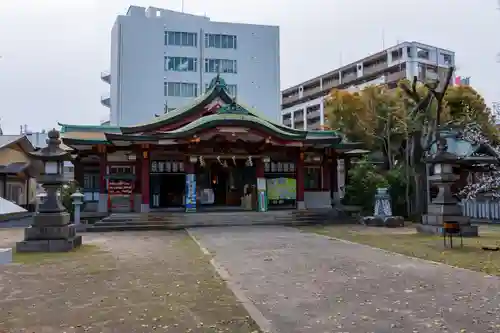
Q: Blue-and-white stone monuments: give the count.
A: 1